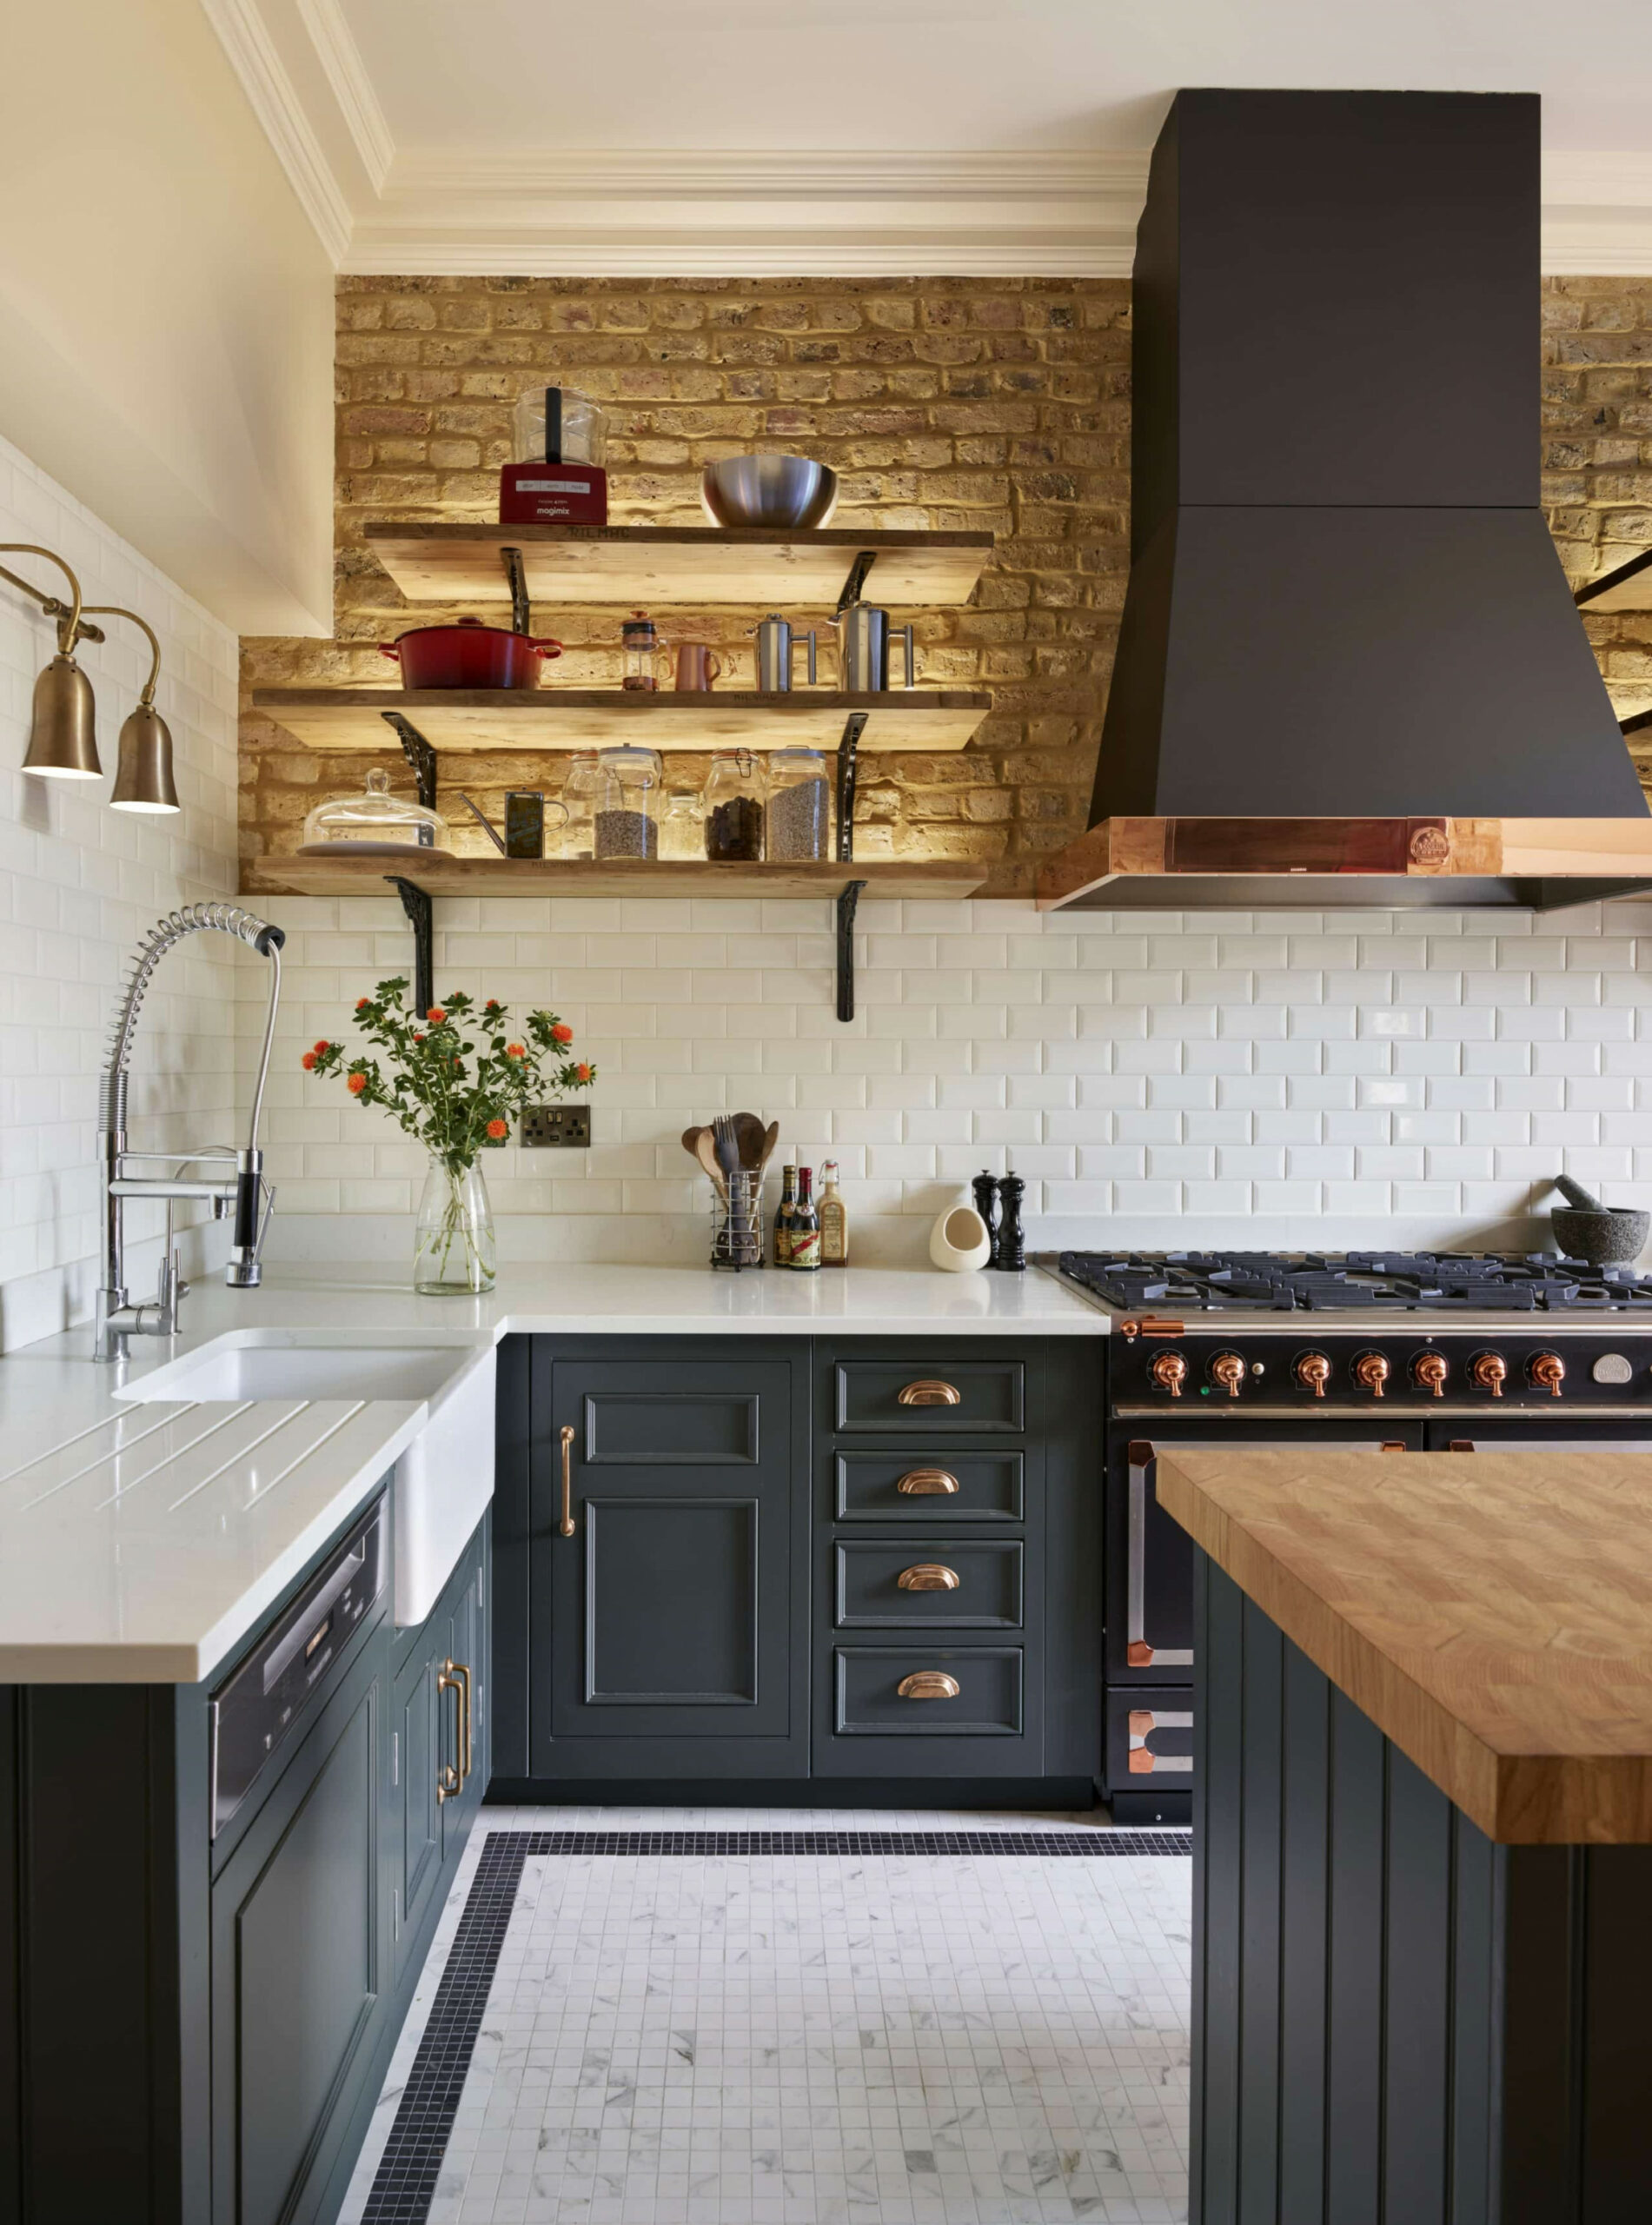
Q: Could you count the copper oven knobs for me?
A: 7